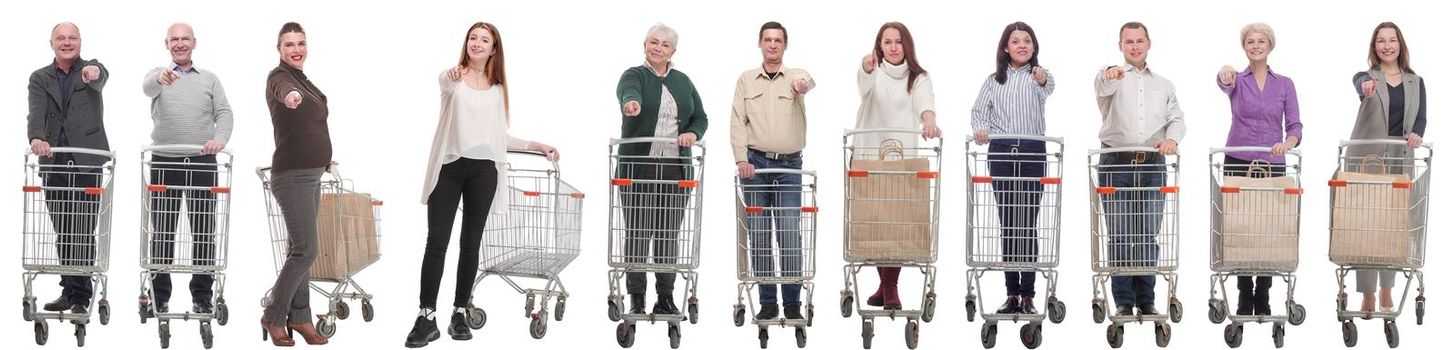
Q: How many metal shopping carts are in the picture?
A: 11